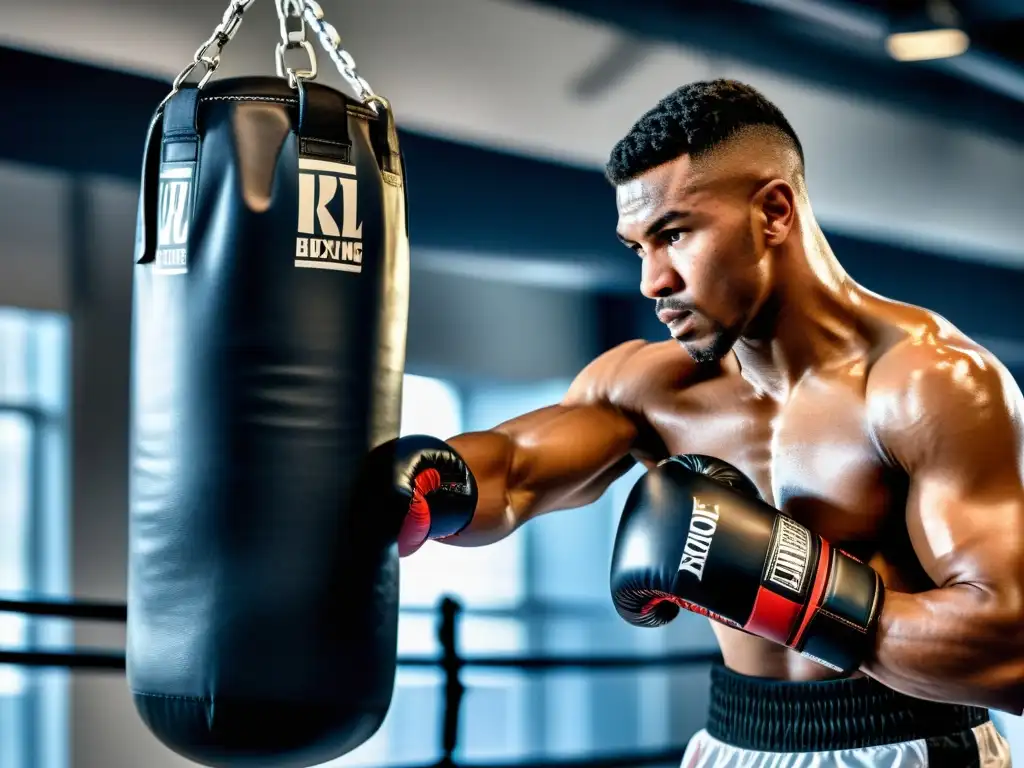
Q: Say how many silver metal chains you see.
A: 3